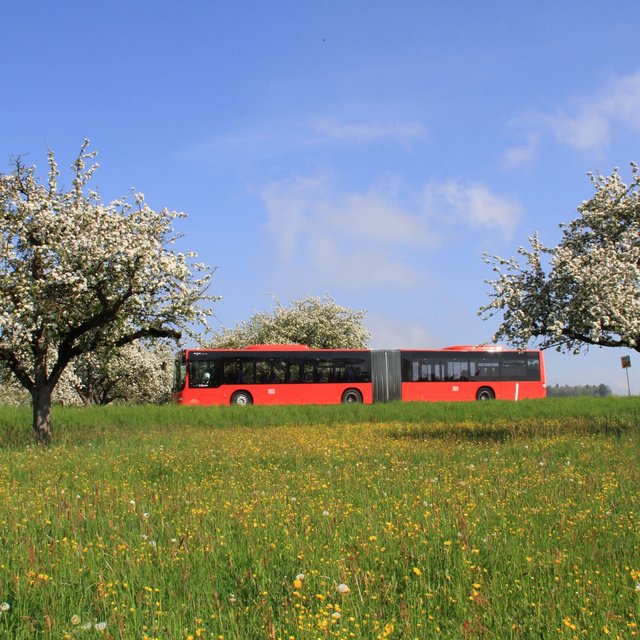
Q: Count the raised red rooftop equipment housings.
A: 2